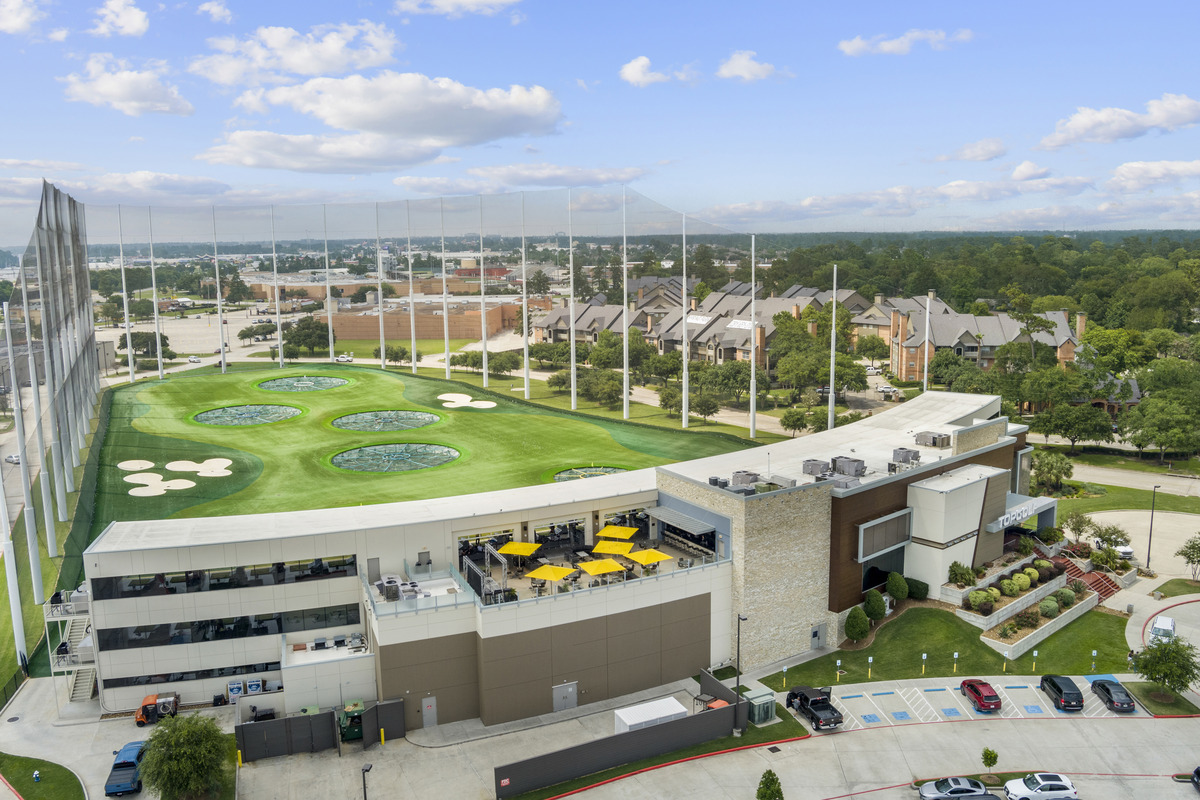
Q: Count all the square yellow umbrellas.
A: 6